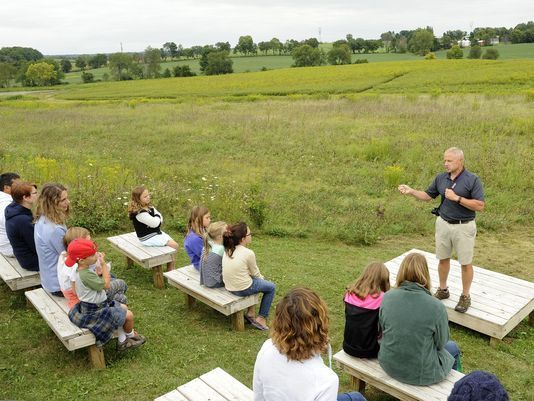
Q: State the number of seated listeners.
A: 13